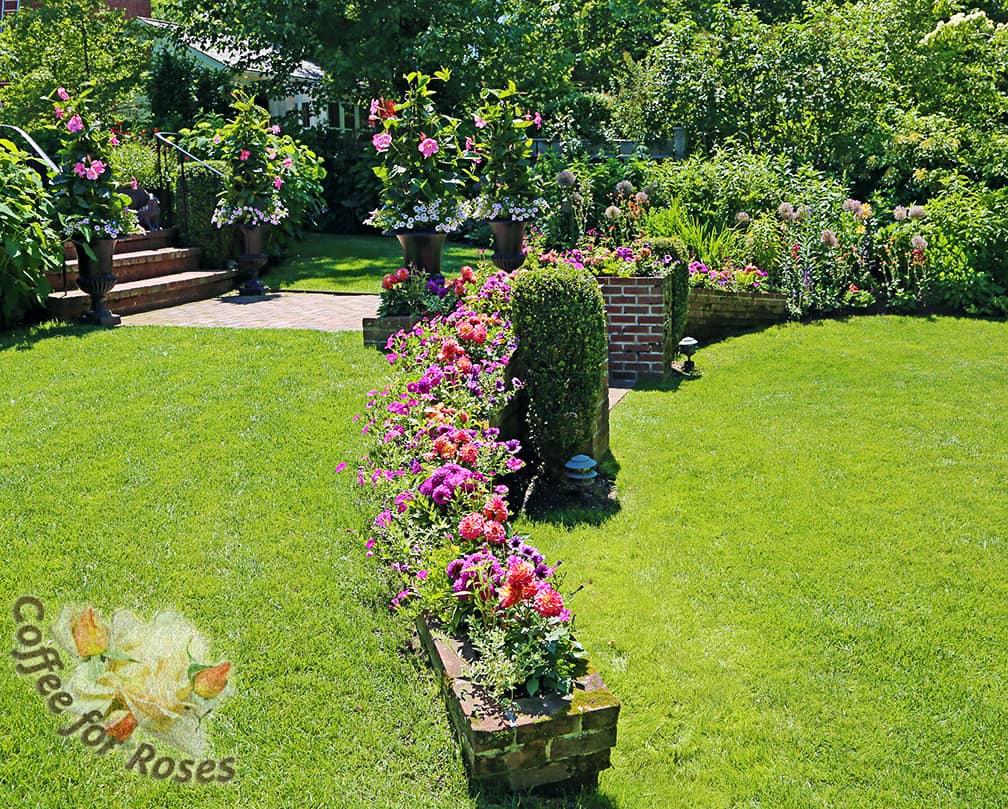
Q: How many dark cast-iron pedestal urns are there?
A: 4